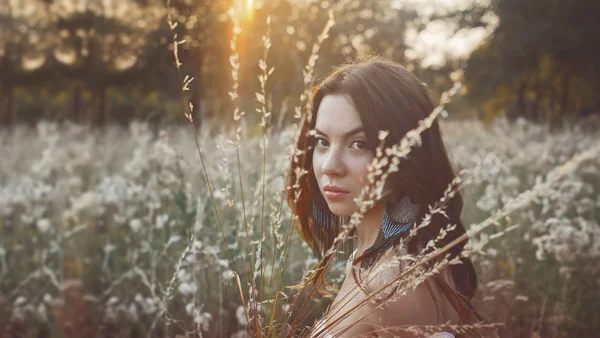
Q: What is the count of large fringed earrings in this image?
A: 2